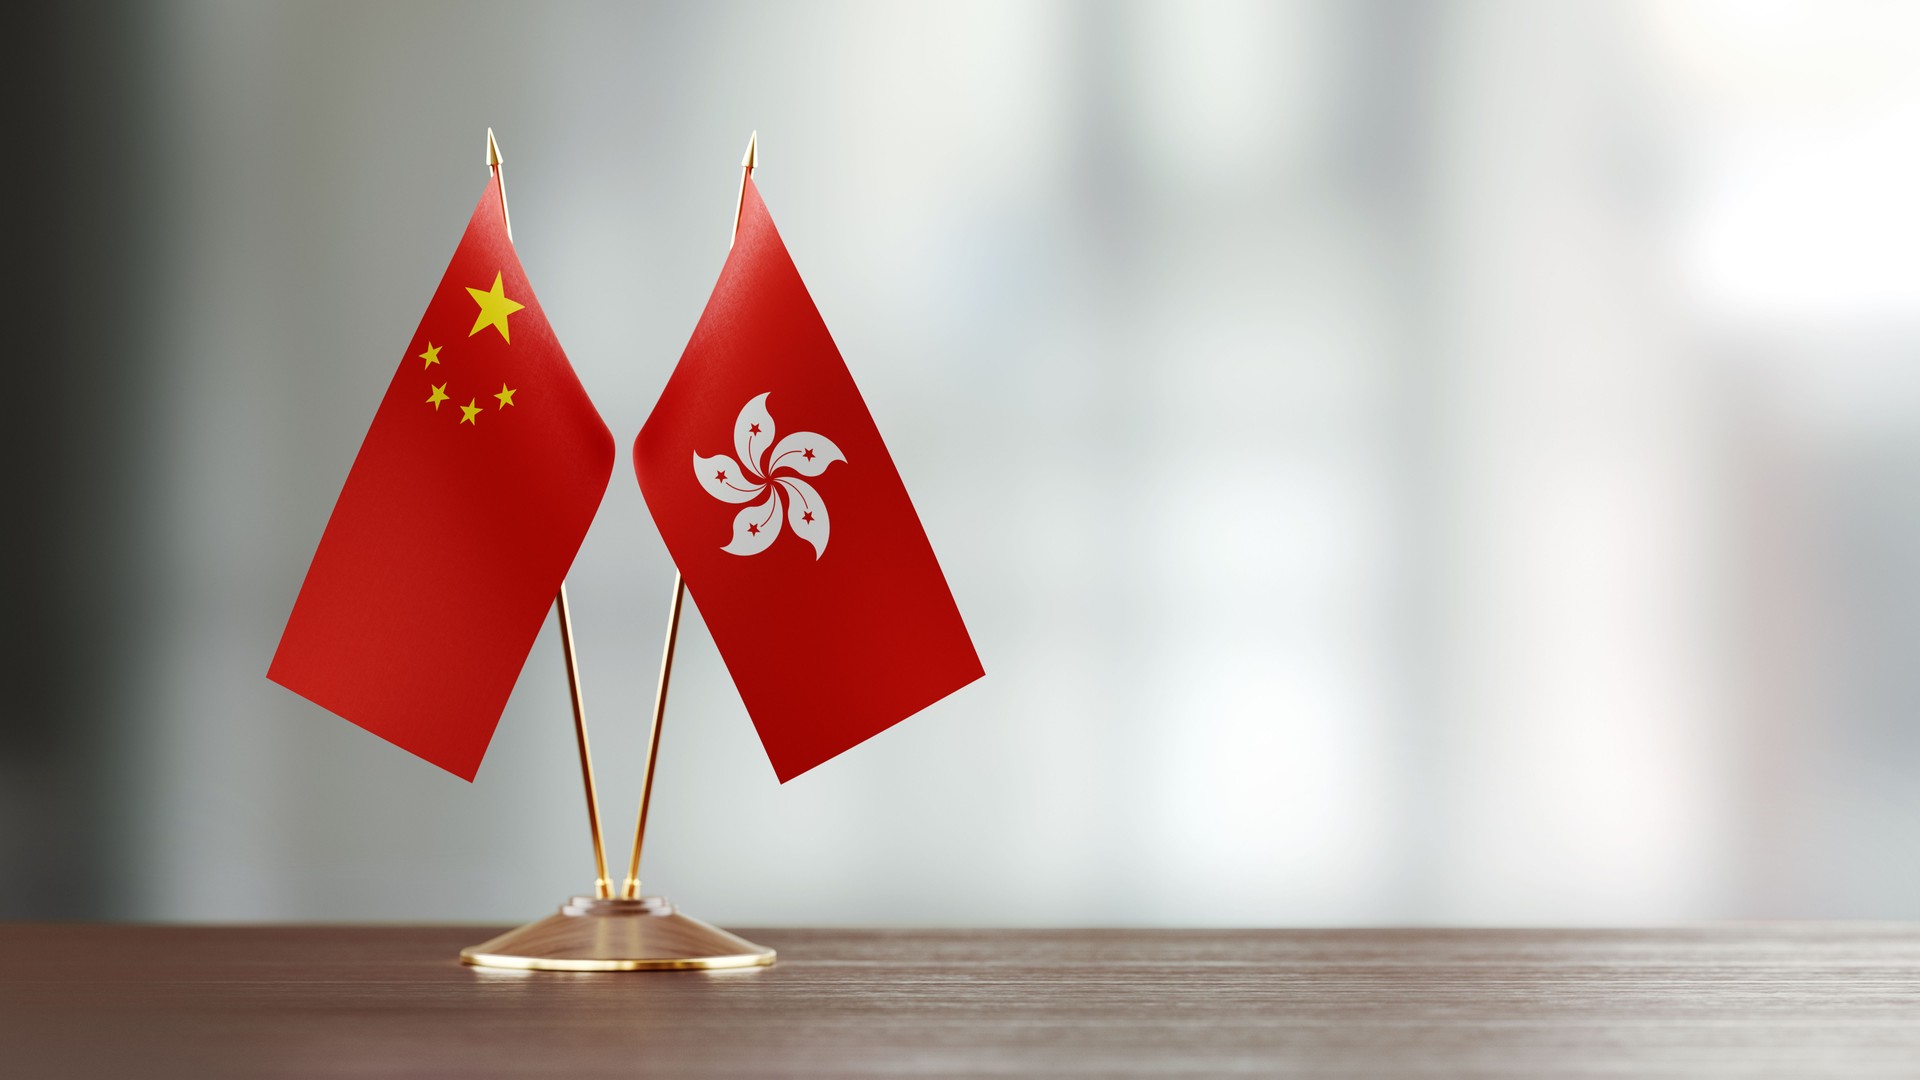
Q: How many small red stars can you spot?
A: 5